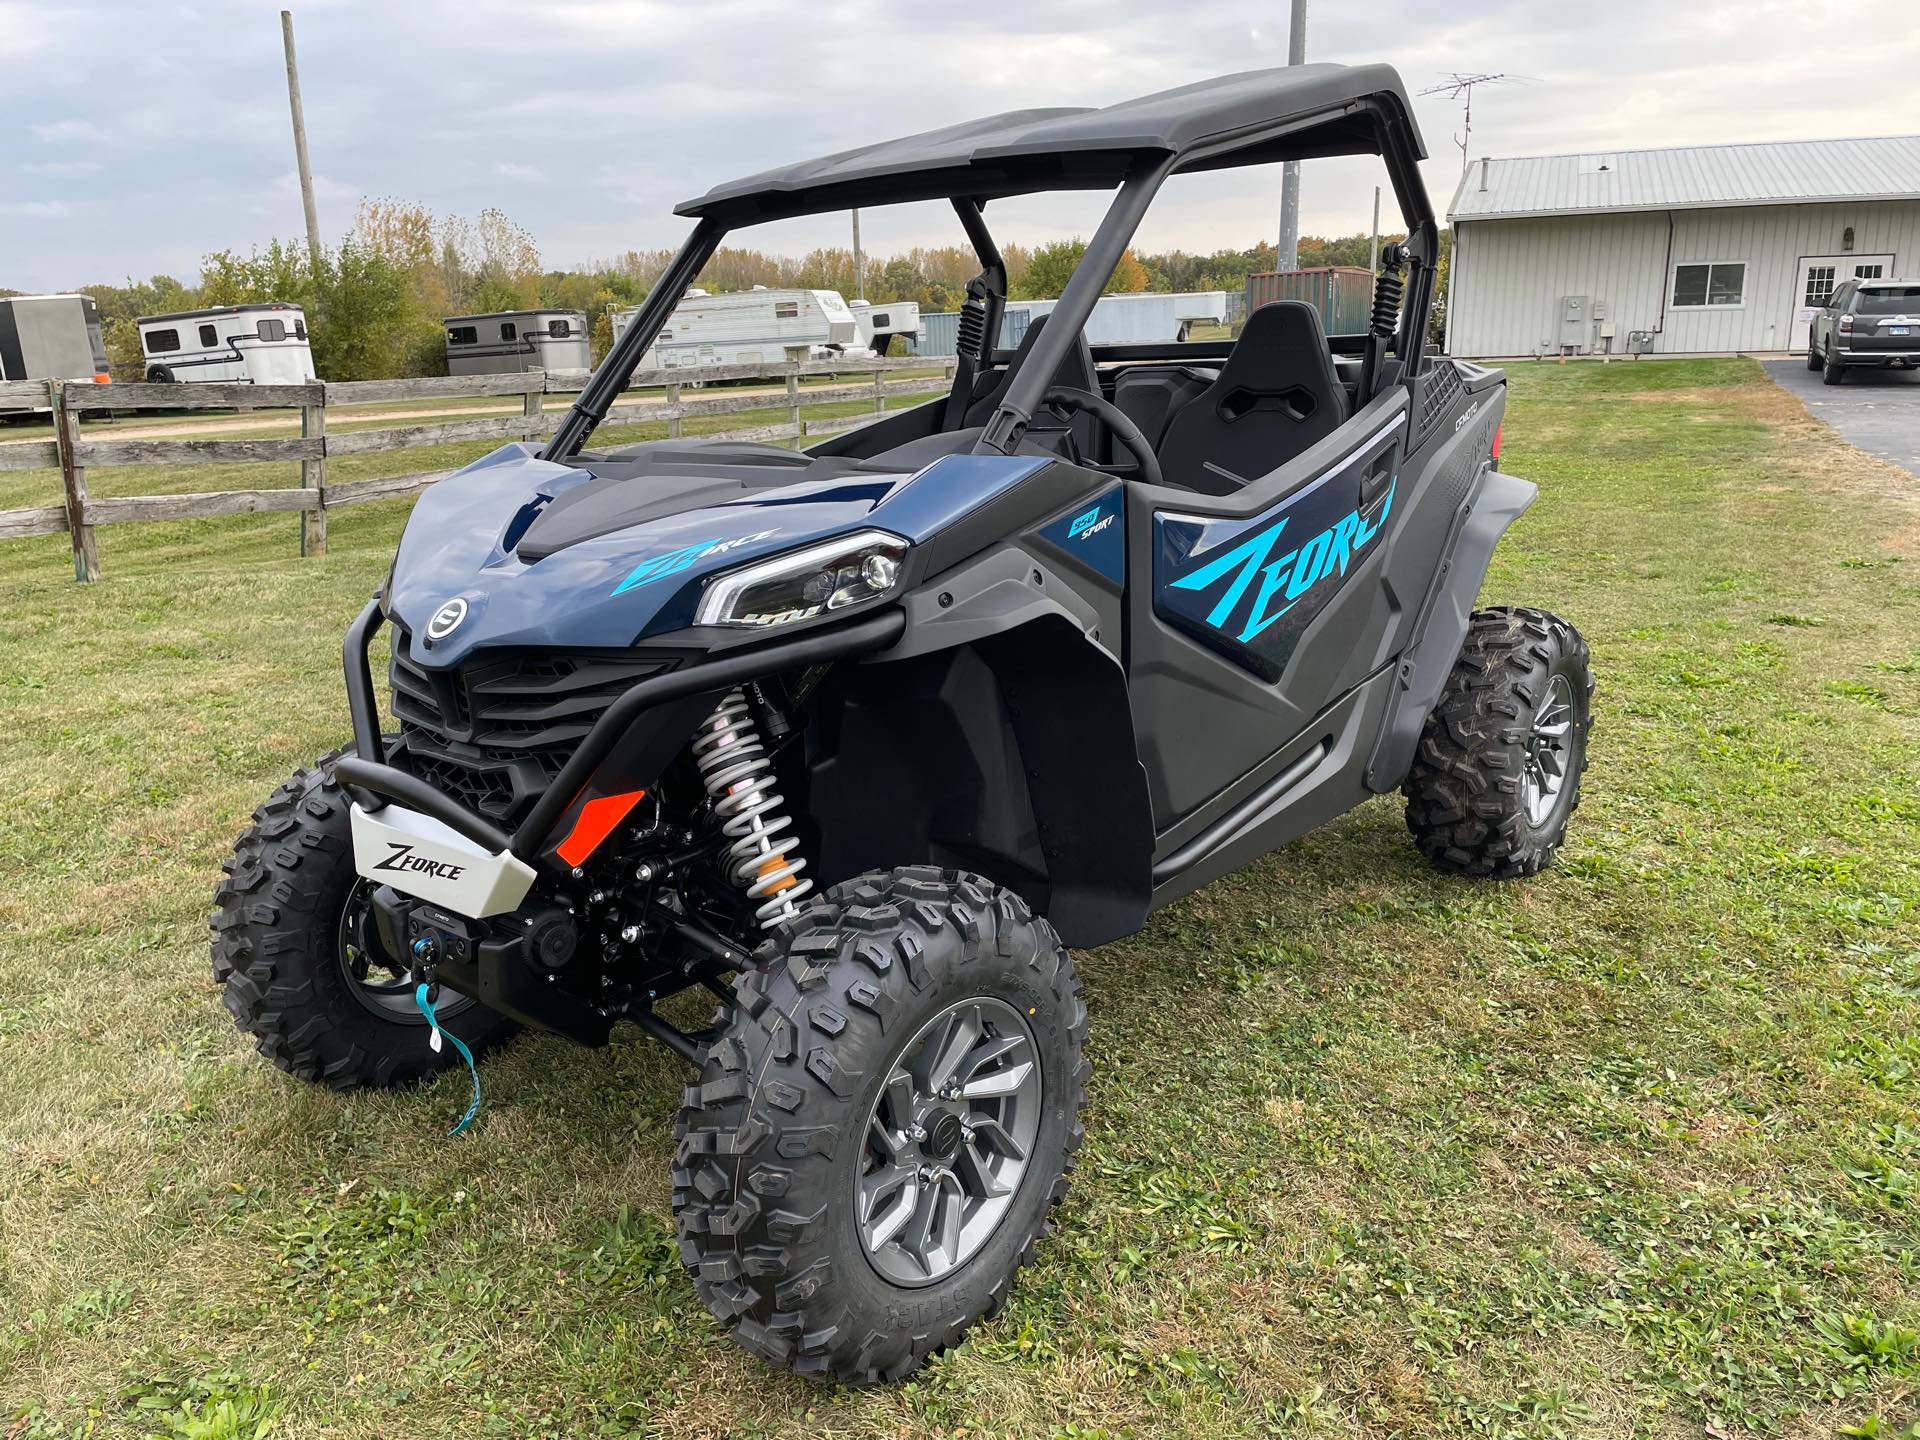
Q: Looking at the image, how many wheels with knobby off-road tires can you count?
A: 3